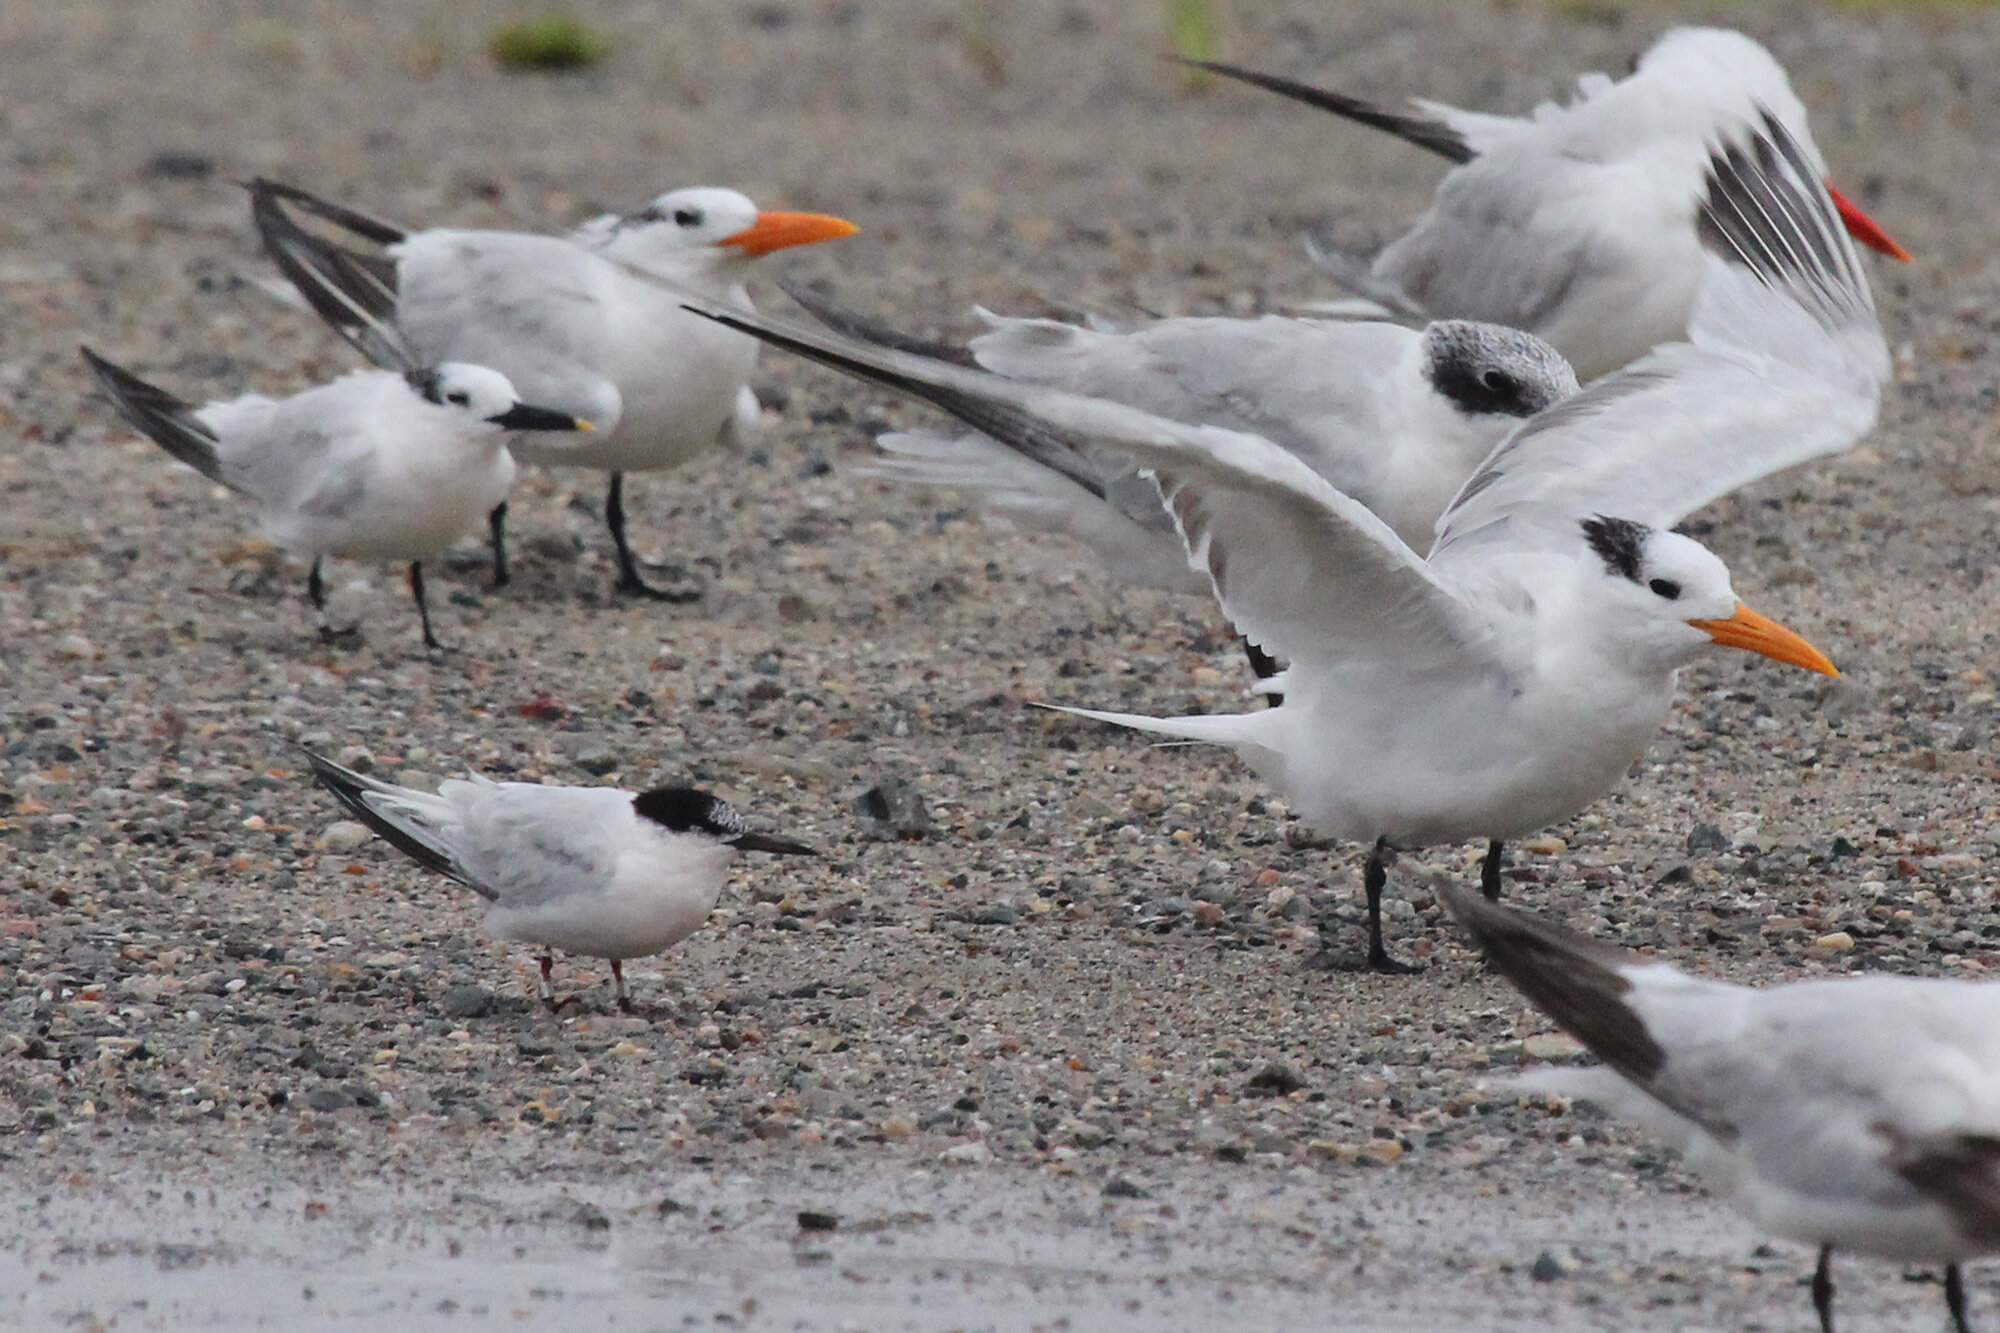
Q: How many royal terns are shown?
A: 2